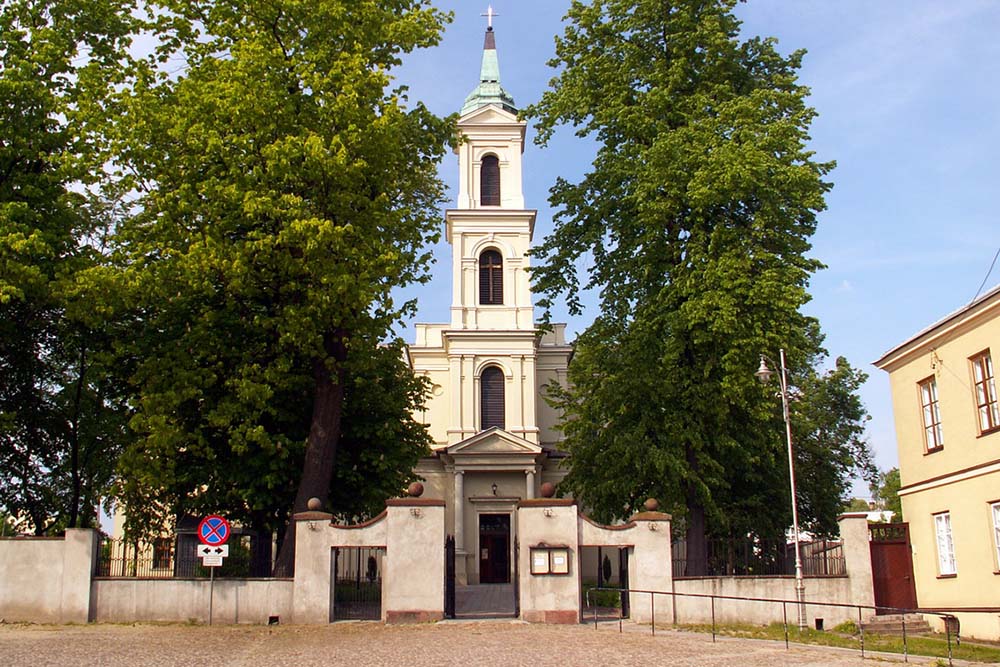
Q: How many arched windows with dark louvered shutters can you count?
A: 3